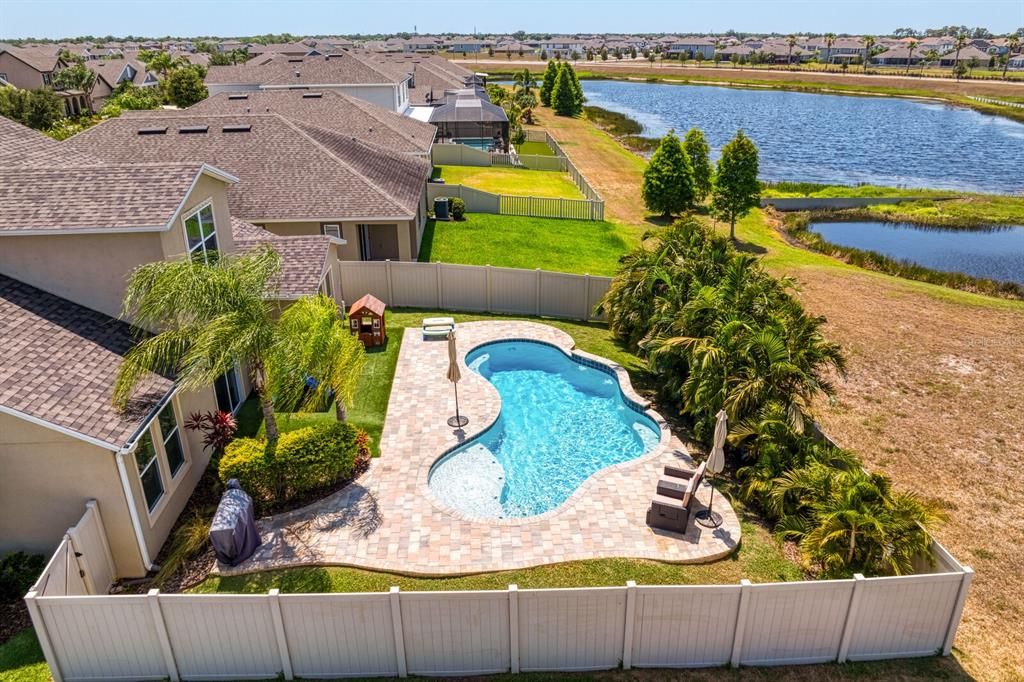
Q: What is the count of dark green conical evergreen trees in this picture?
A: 6